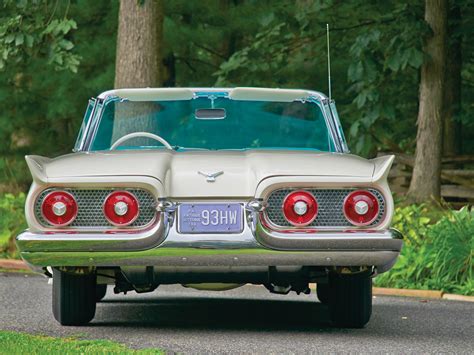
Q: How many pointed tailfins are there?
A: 2